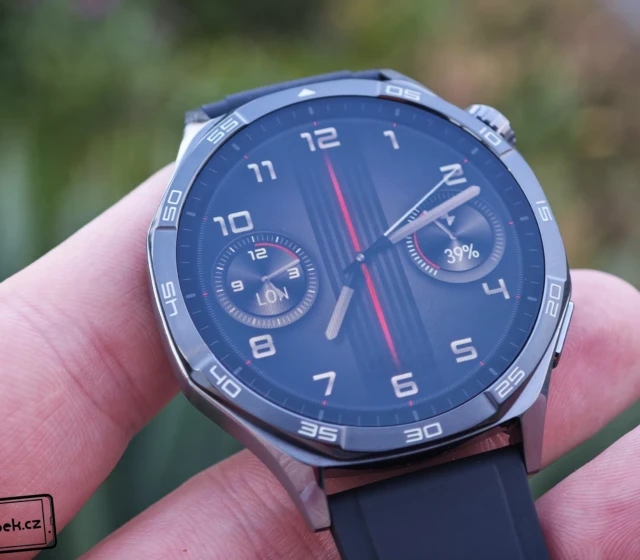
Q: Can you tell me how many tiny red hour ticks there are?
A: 12